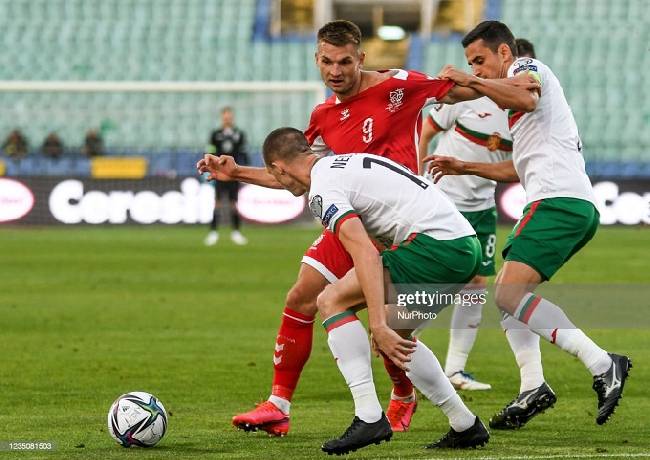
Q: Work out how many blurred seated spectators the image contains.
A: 3